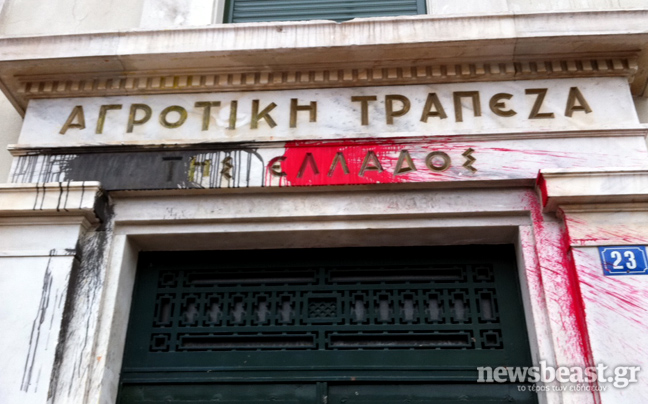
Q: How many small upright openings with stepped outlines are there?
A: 10